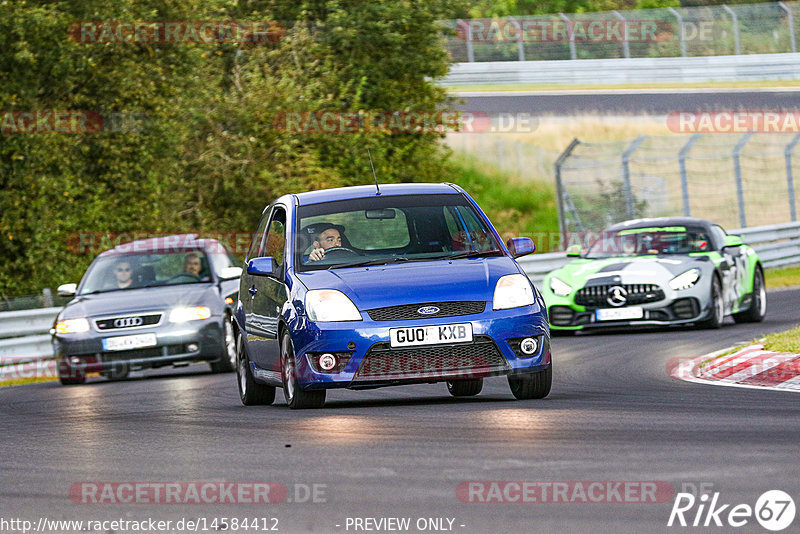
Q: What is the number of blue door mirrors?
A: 2